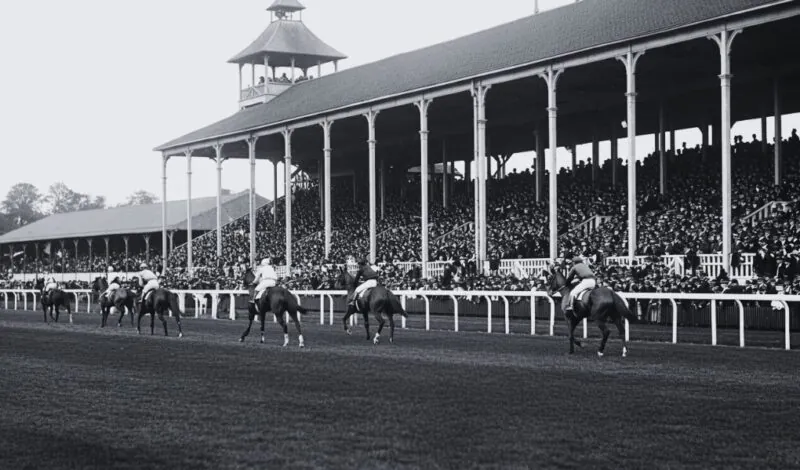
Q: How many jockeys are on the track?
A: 6